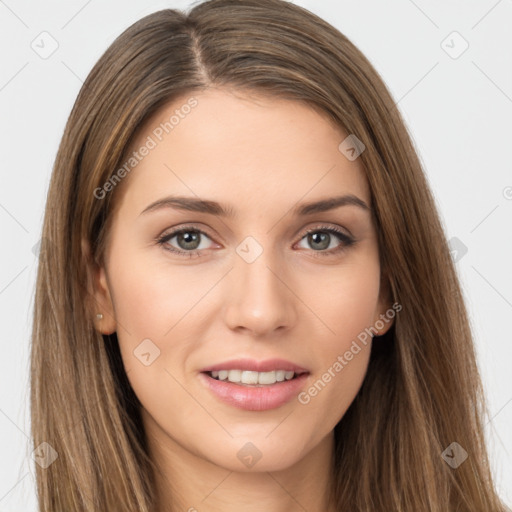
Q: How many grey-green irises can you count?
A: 2